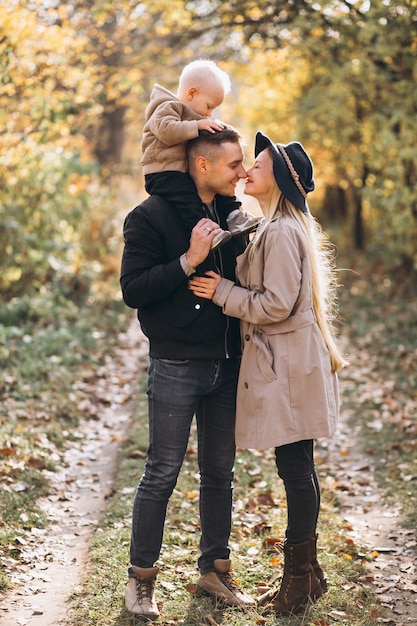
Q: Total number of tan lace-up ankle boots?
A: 2